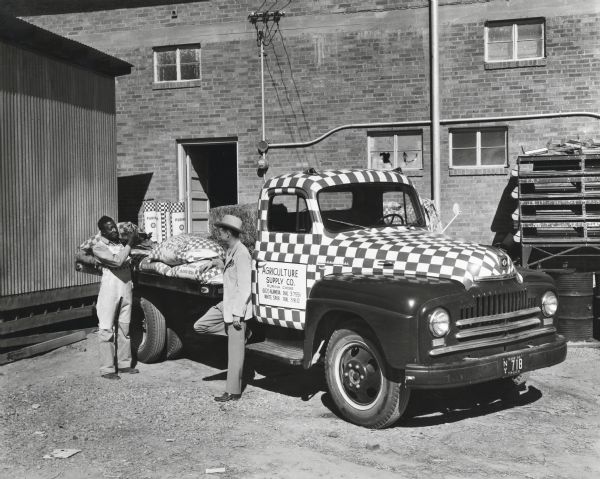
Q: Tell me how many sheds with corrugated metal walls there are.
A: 1